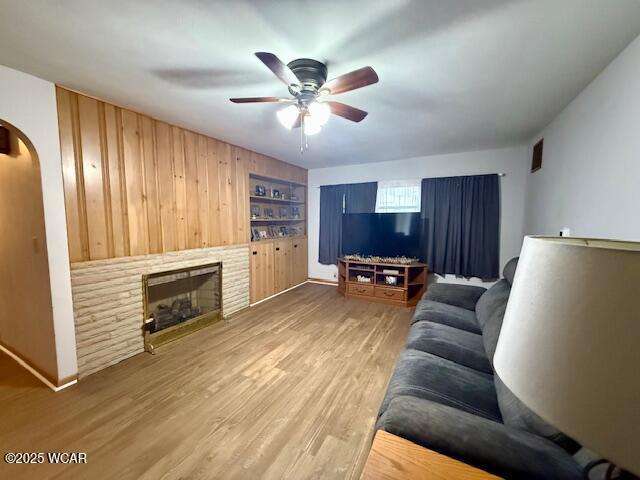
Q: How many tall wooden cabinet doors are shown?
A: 3